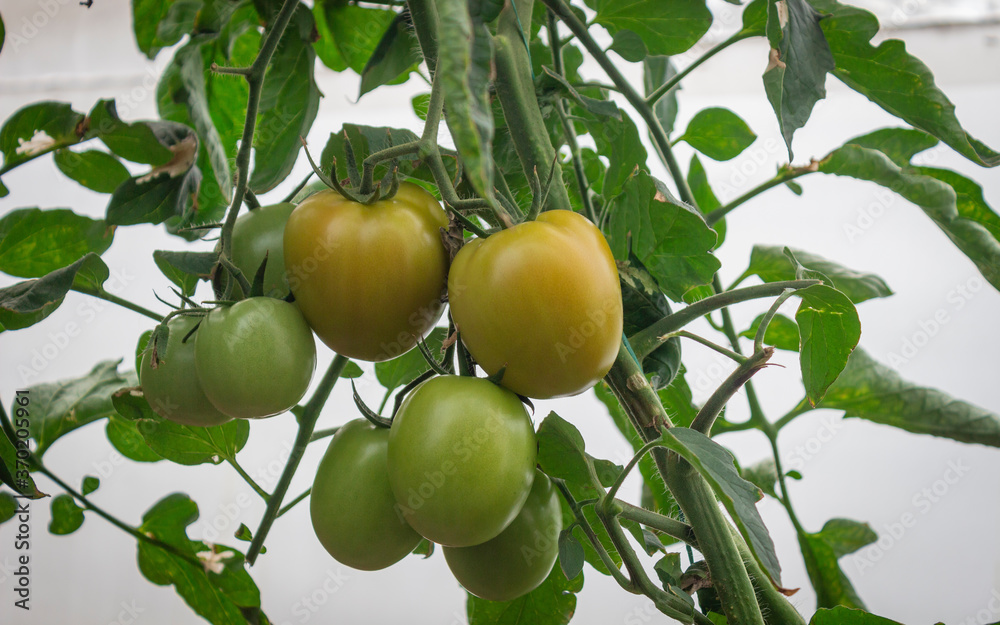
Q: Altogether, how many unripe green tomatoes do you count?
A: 6